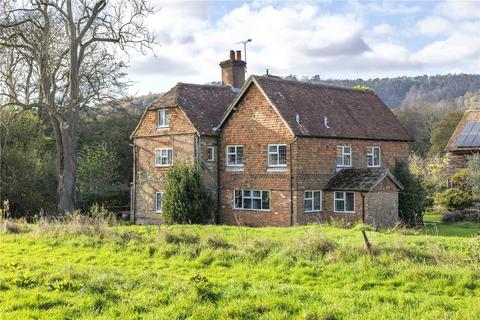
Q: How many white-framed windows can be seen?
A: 11